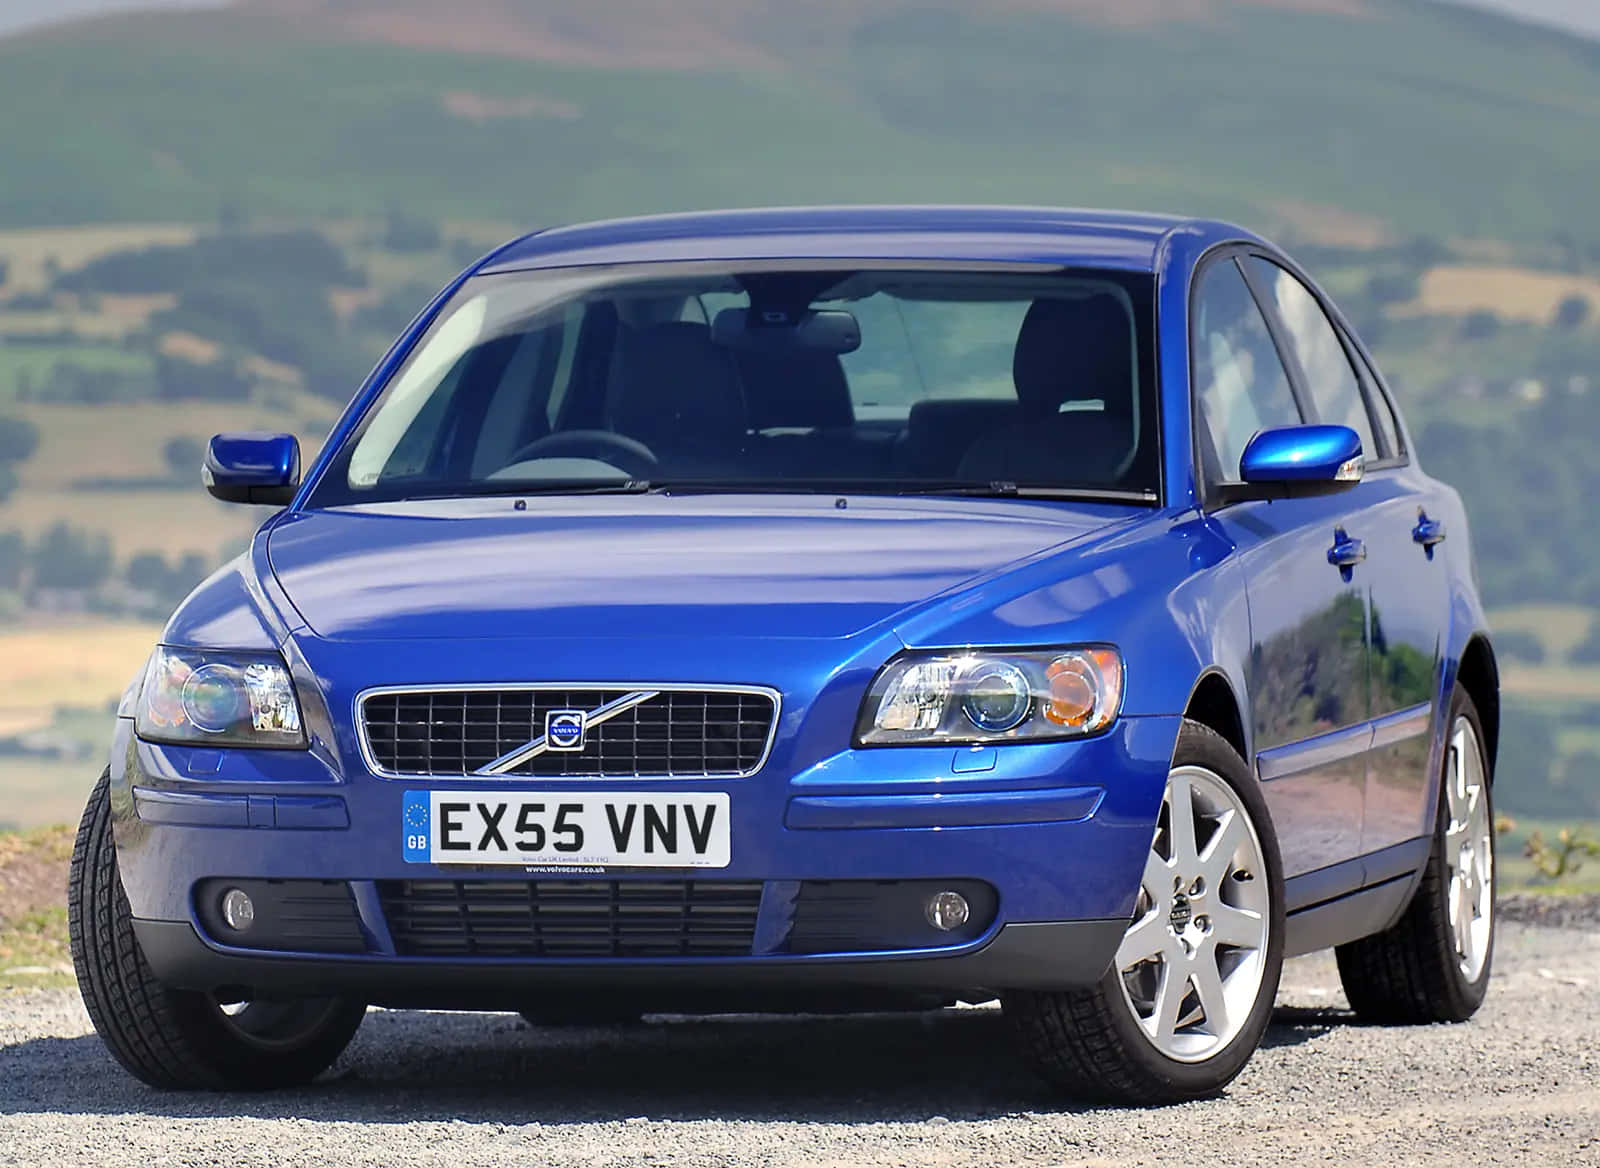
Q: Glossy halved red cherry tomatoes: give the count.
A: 0